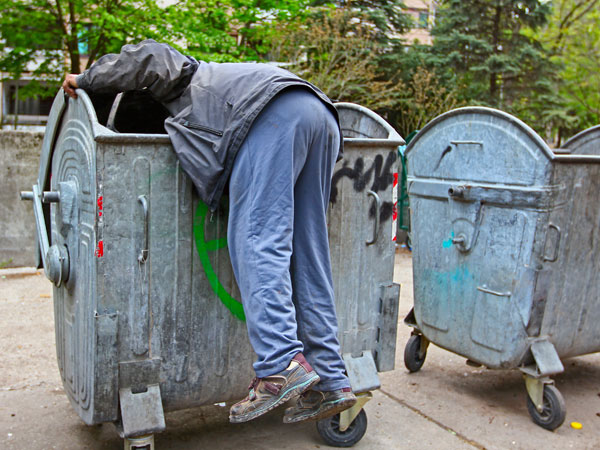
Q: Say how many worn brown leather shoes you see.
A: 2